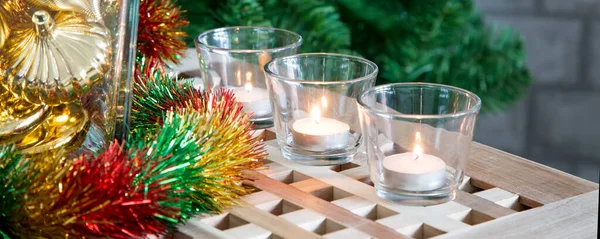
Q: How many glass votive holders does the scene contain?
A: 3